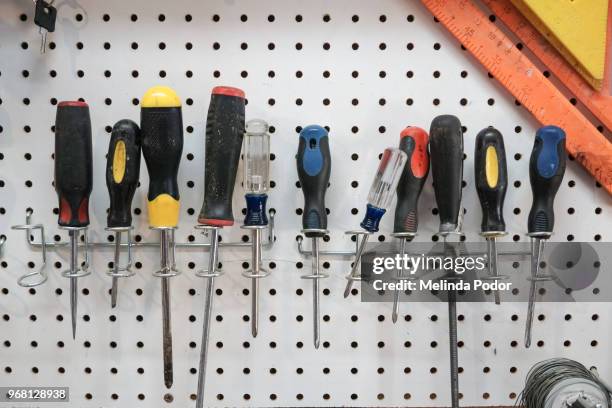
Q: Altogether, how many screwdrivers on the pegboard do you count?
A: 11